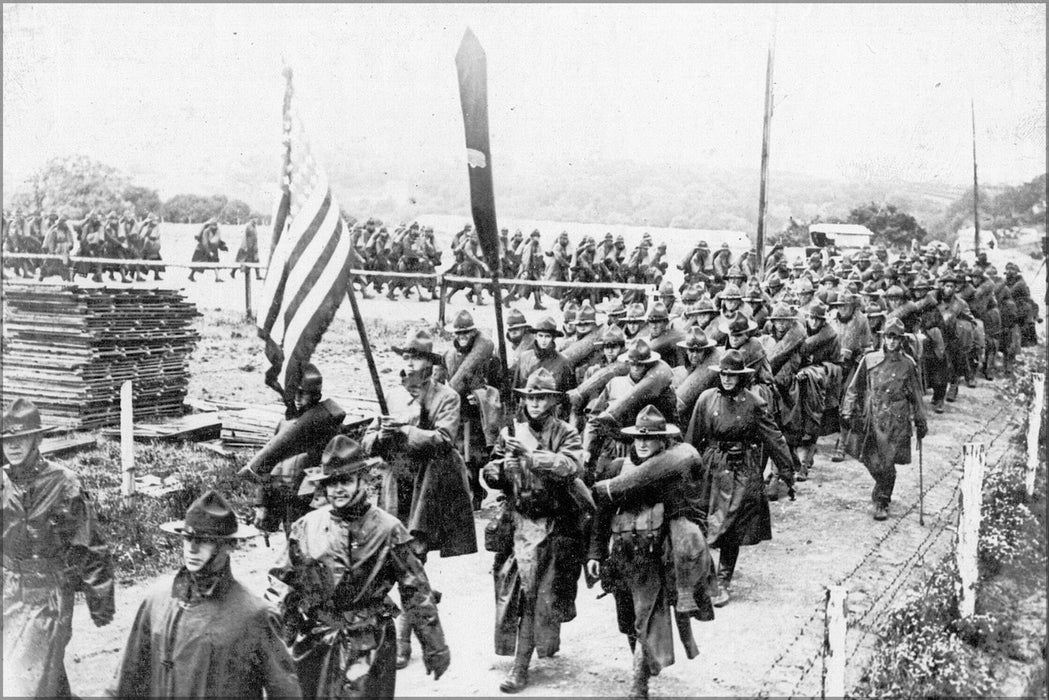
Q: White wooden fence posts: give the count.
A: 4